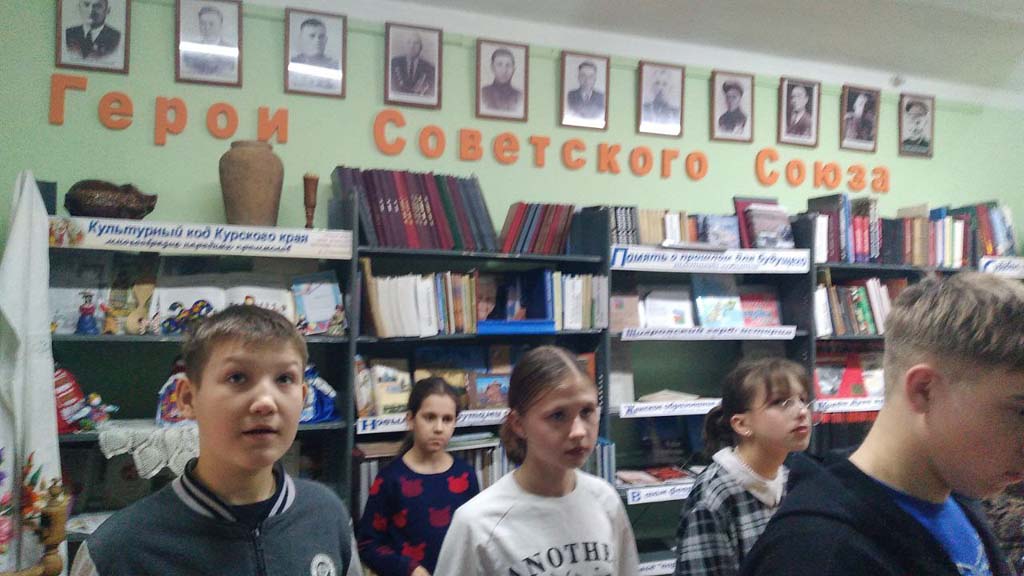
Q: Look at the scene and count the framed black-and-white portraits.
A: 11